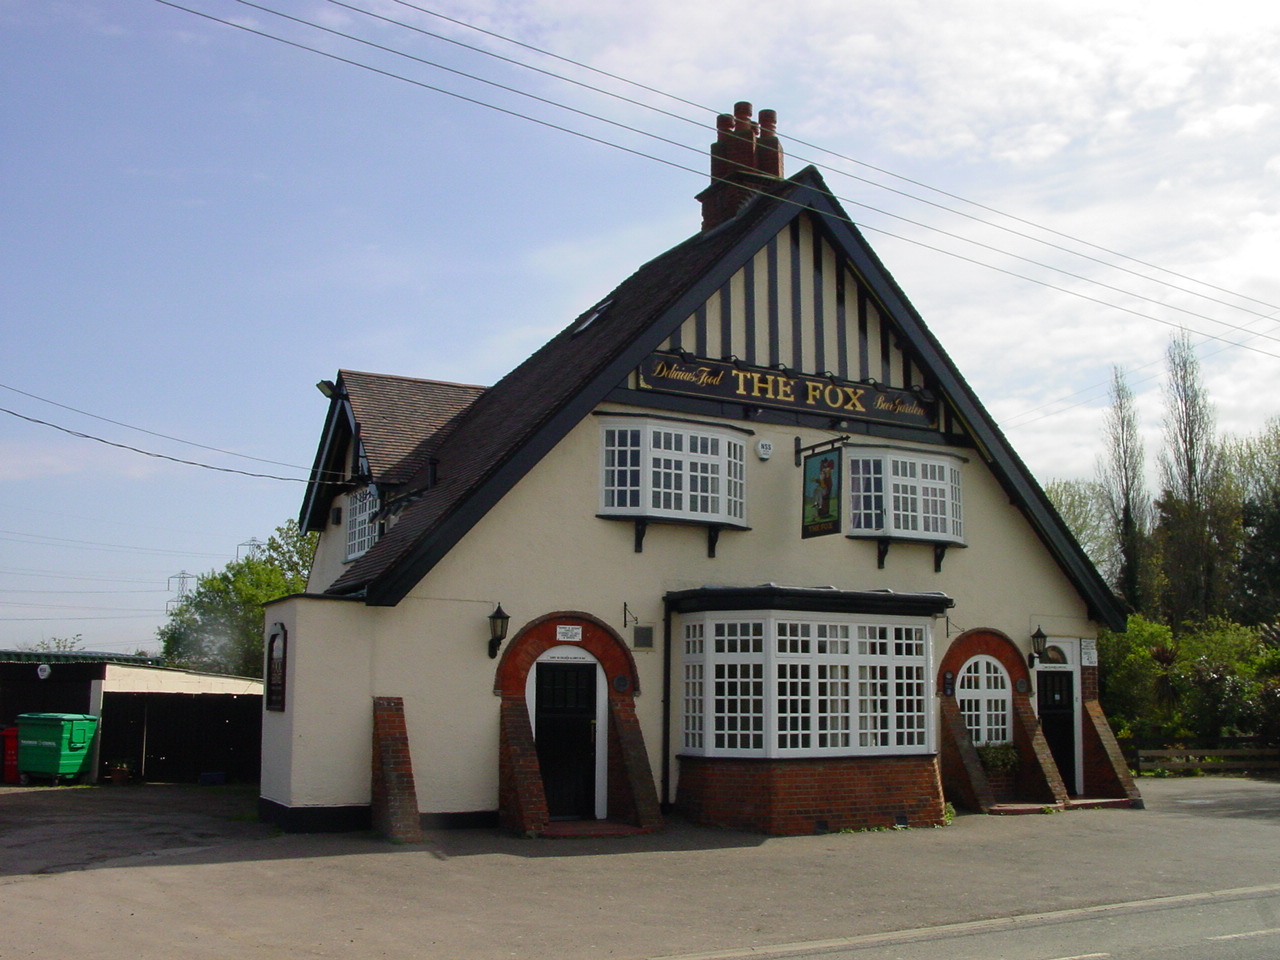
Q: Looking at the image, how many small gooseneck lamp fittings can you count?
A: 6